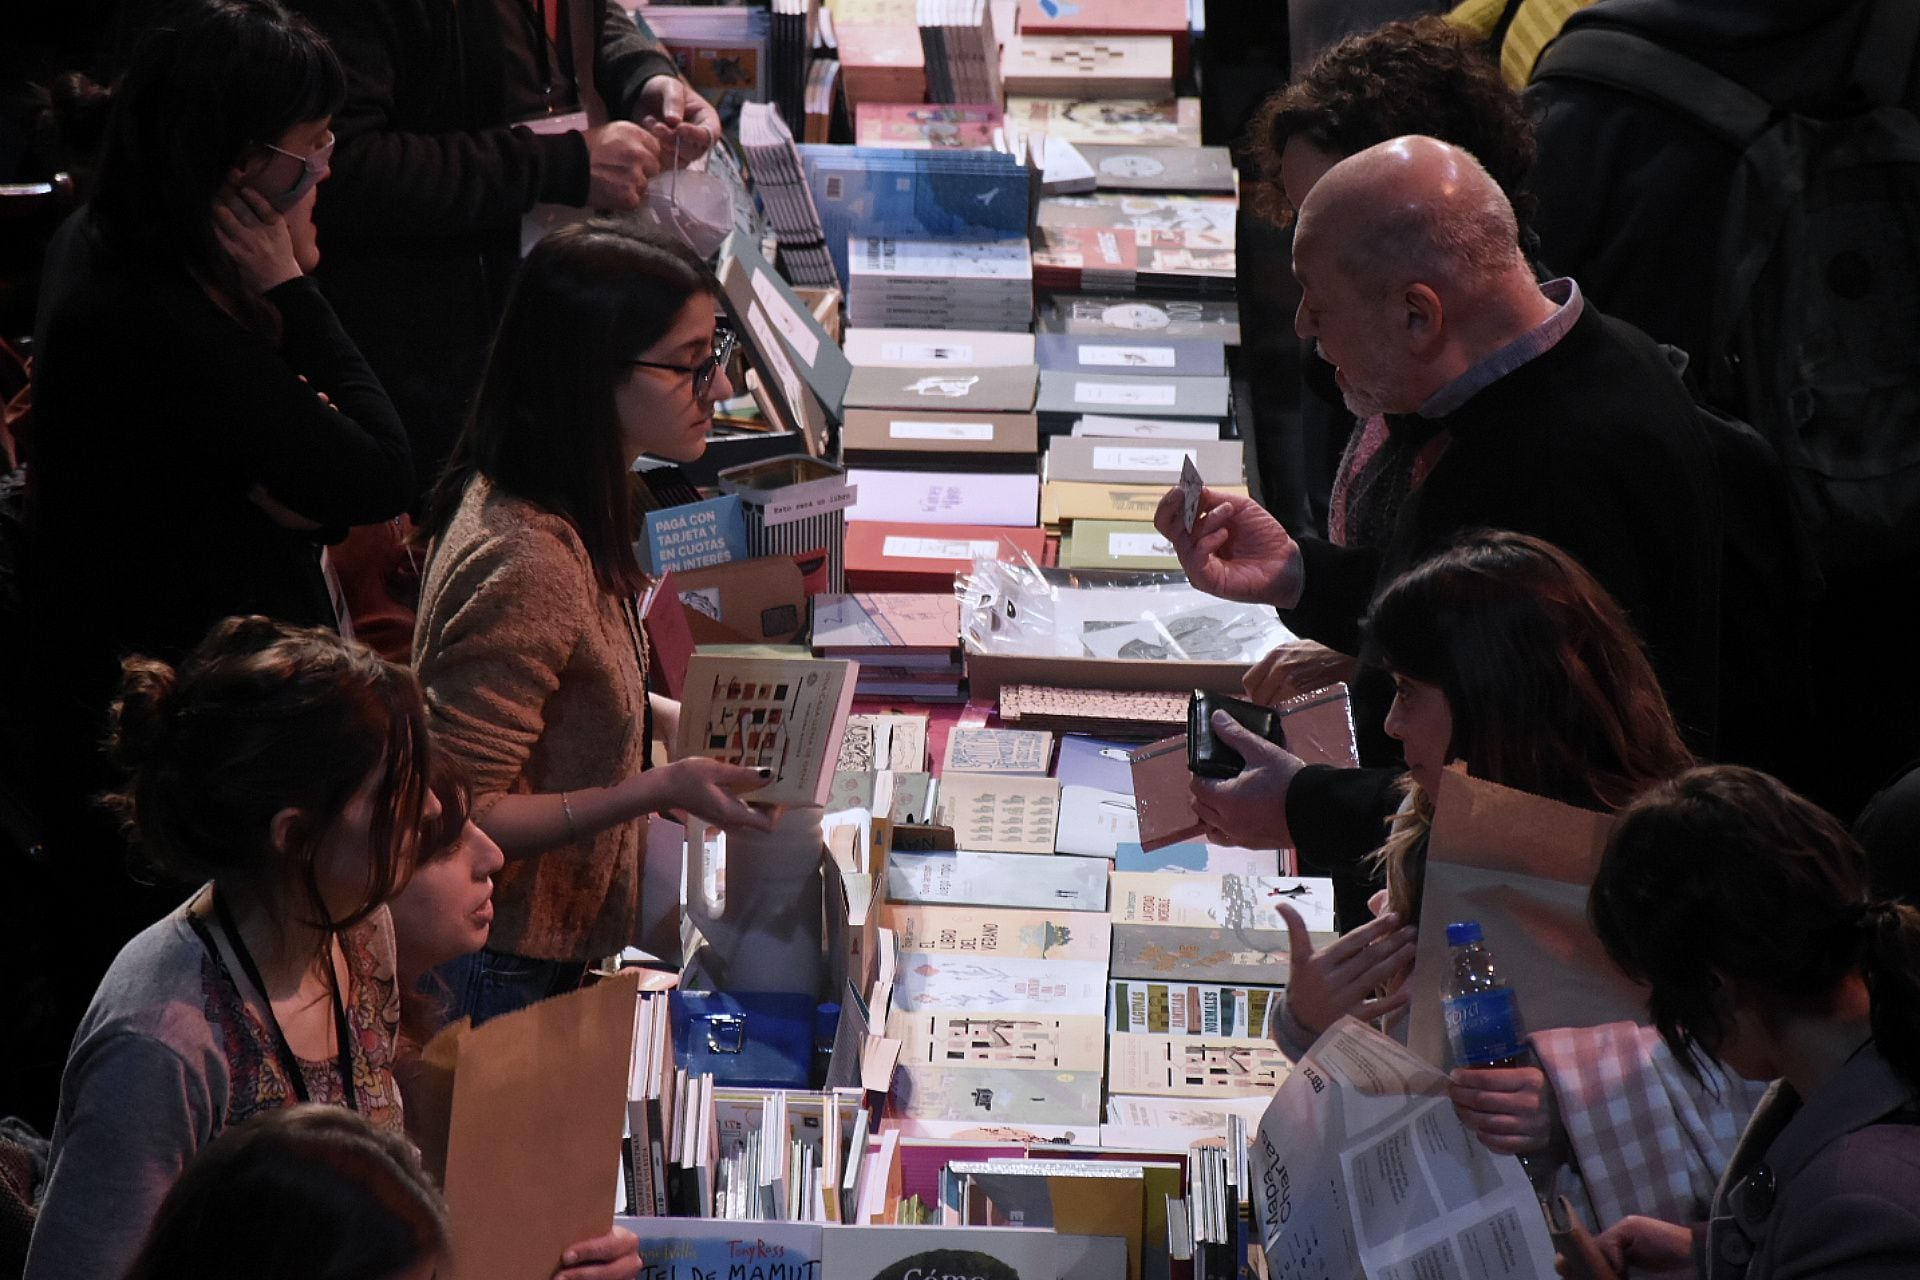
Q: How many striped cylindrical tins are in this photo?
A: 1